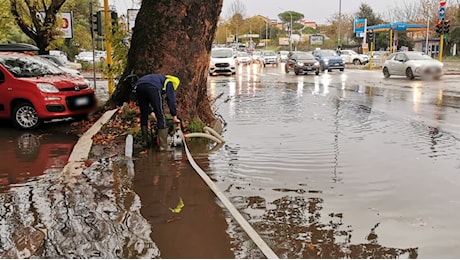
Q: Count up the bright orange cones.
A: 0